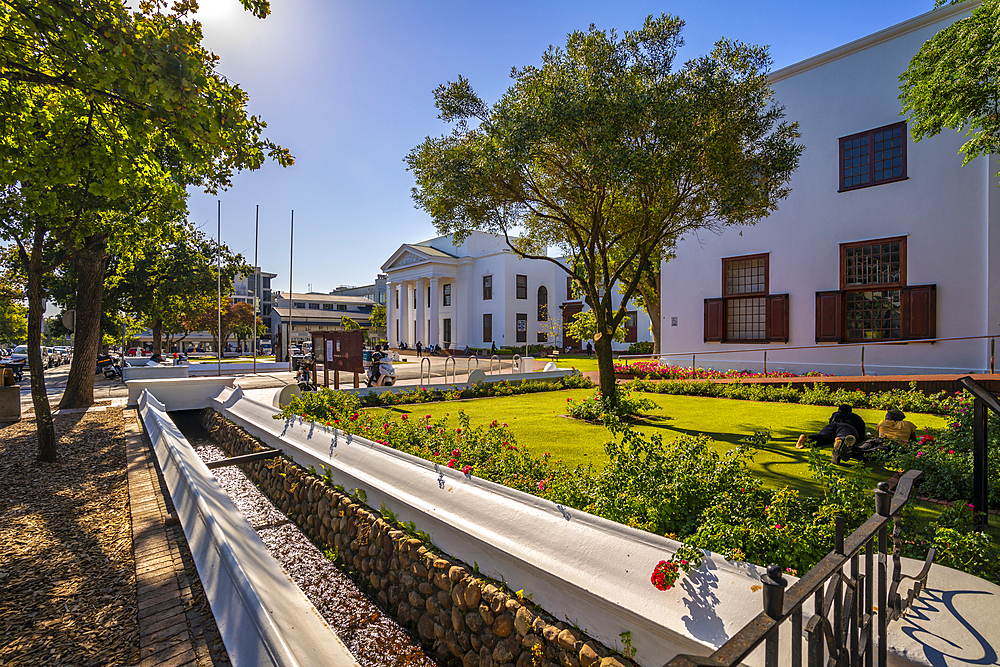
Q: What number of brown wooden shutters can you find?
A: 4